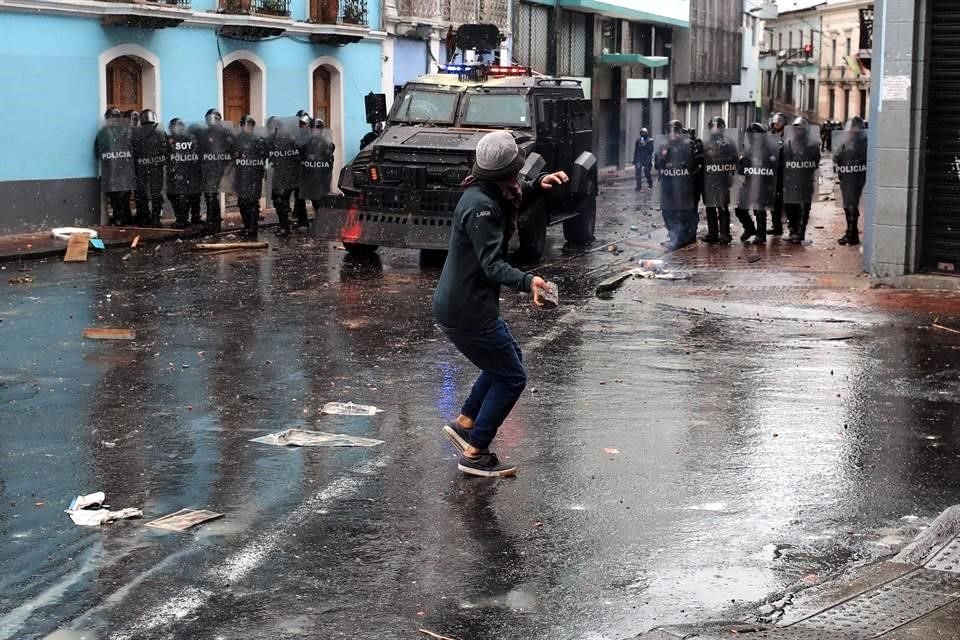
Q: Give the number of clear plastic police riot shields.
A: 12